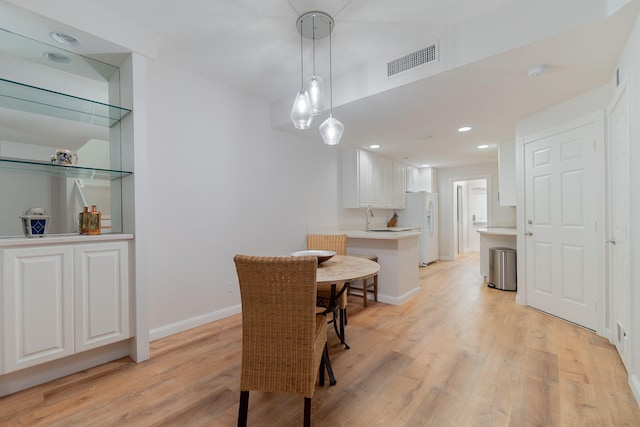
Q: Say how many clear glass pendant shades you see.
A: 3